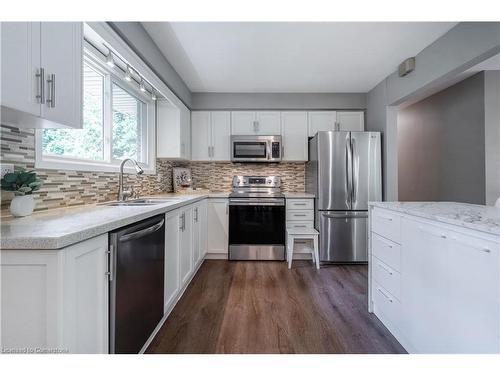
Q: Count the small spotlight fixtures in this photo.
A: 4